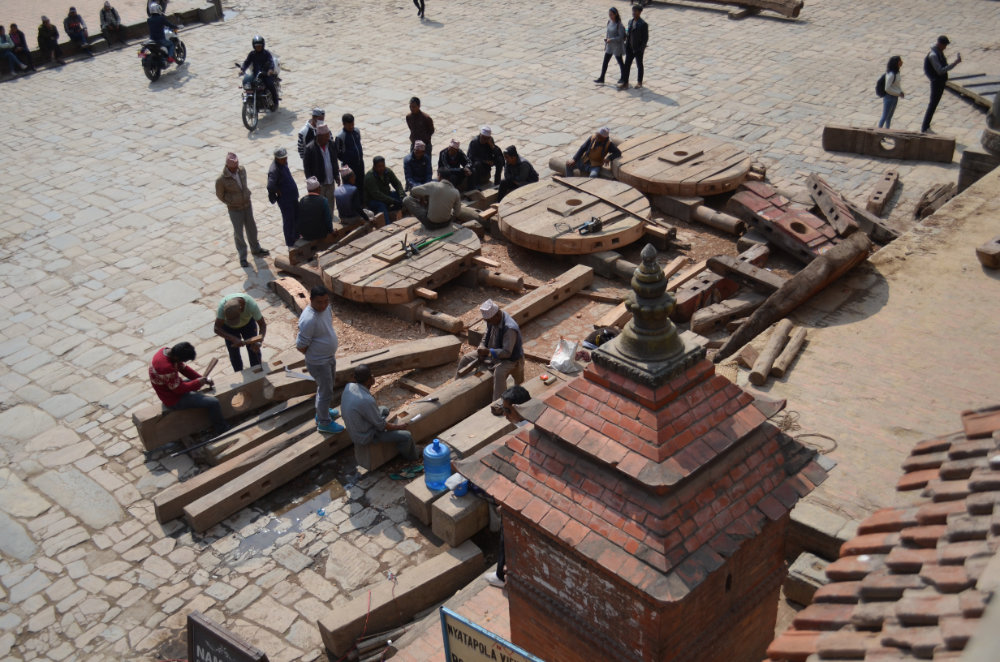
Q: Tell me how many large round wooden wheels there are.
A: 3